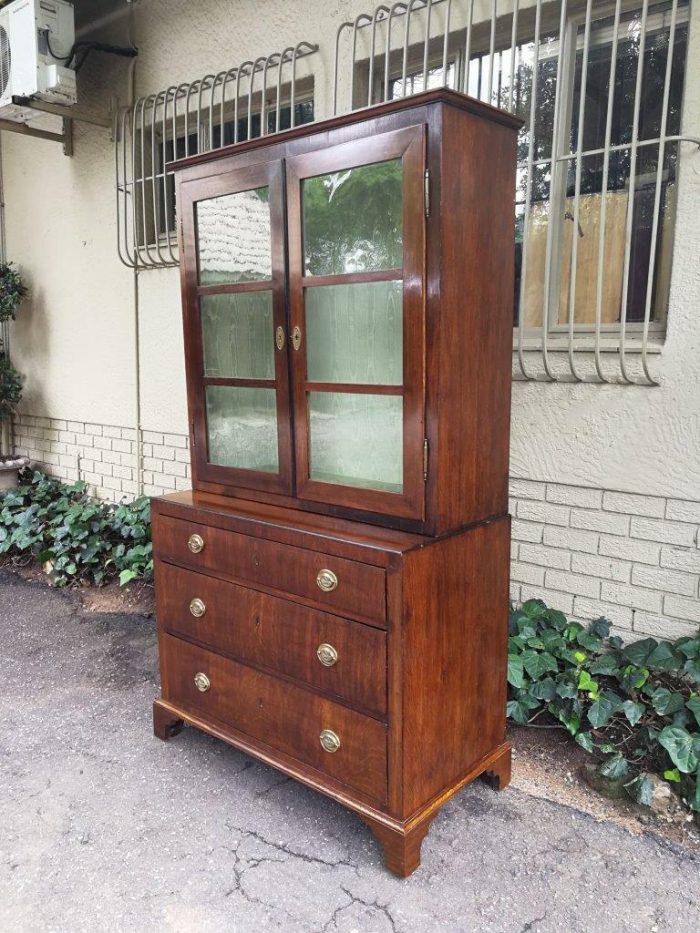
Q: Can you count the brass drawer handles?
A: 6